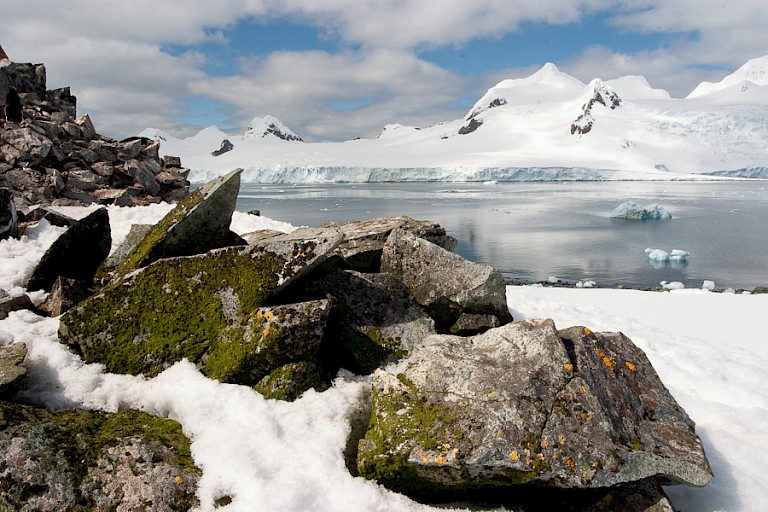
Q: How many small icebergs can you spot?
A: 2